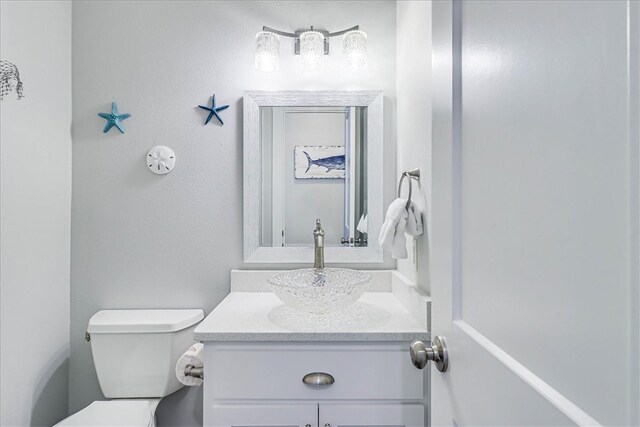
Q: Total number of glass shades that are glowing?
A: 3